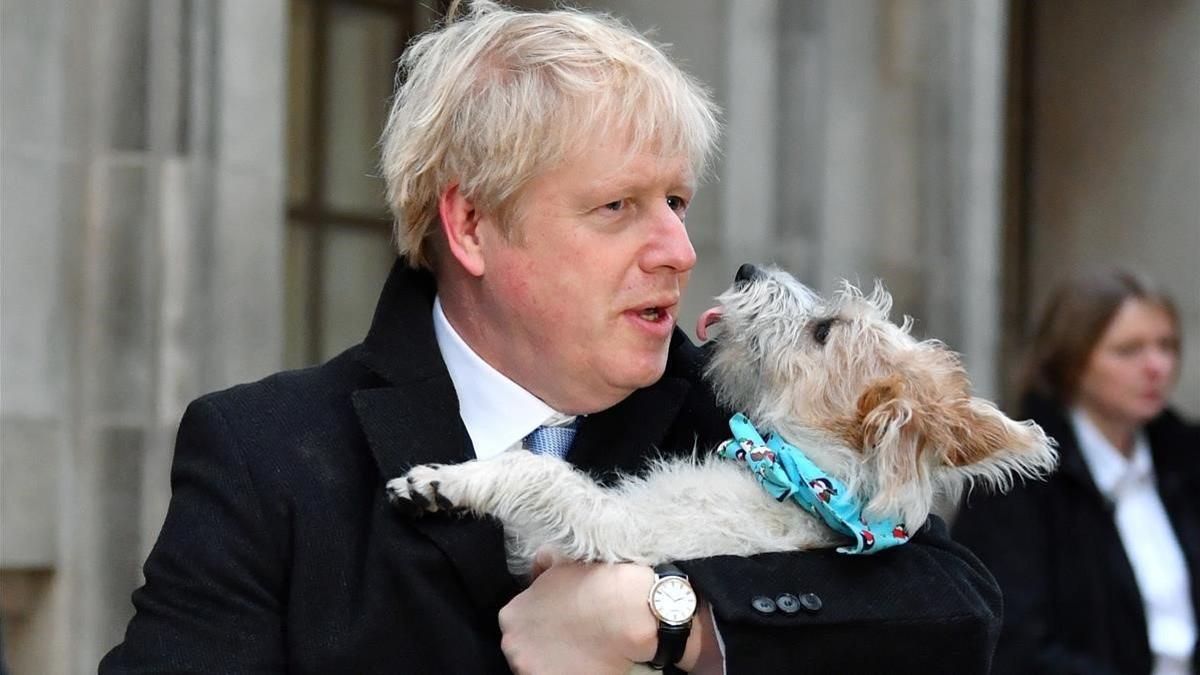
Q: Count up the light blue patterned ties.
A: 1